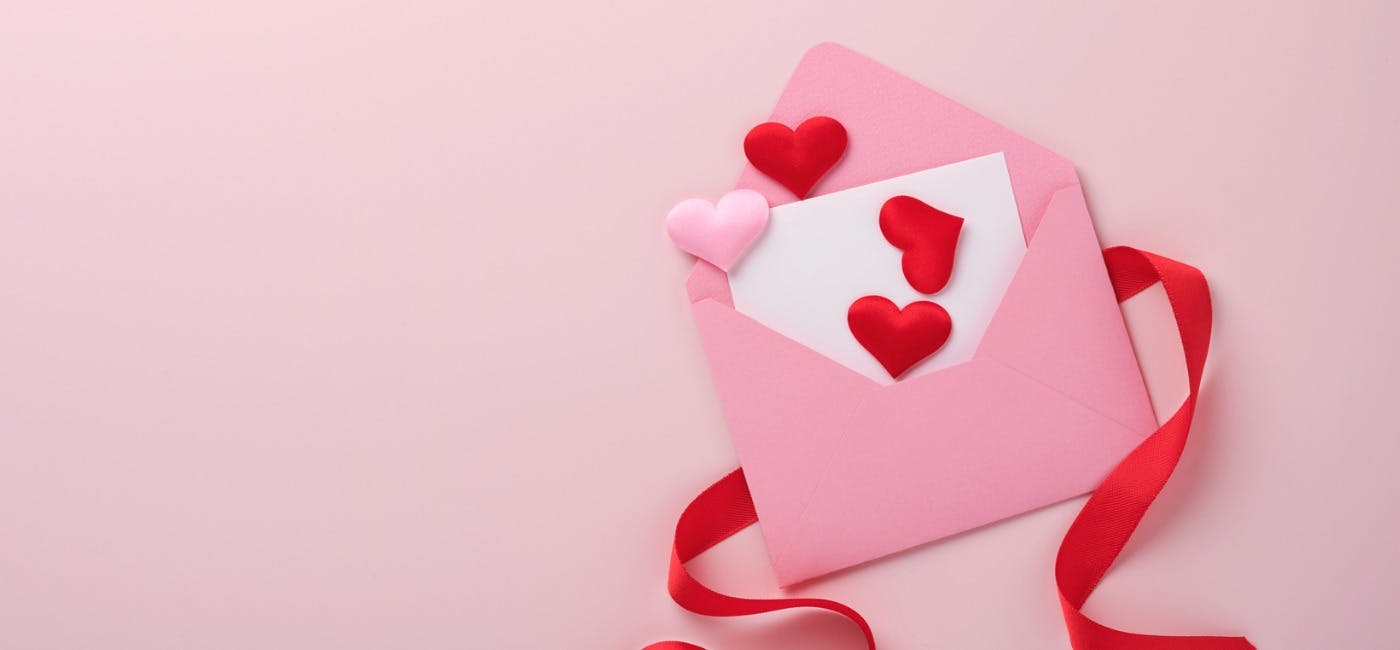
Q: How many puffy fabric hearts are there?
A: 4